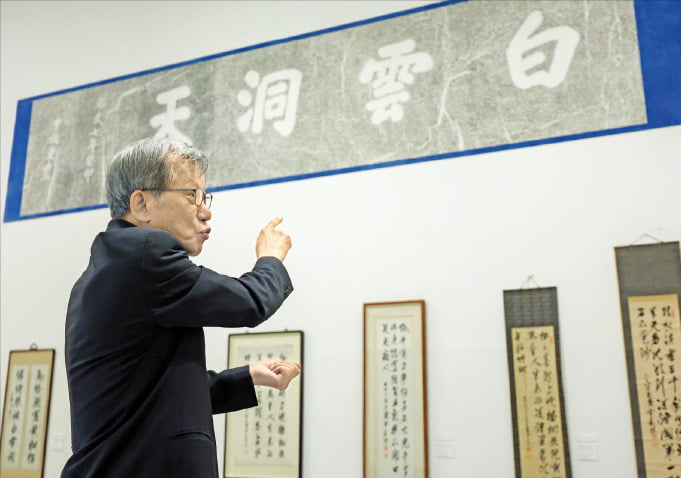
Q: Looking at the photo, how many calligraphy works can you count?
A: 6